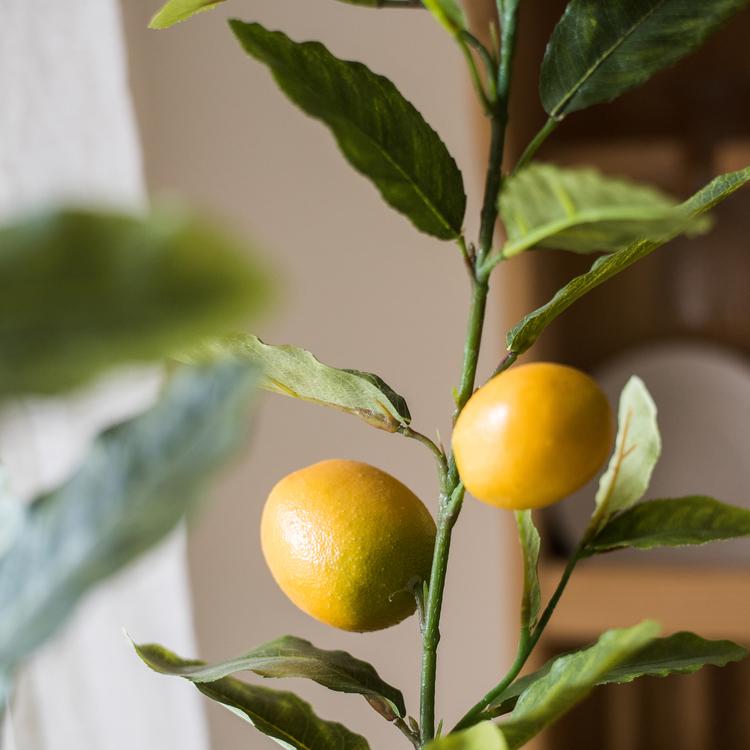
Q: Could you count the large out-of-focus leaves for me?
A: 2